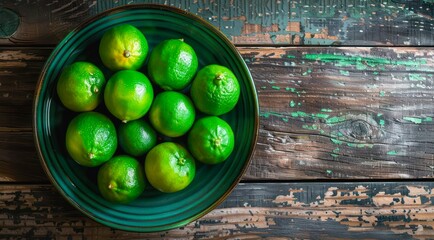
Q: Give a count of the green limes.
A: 11